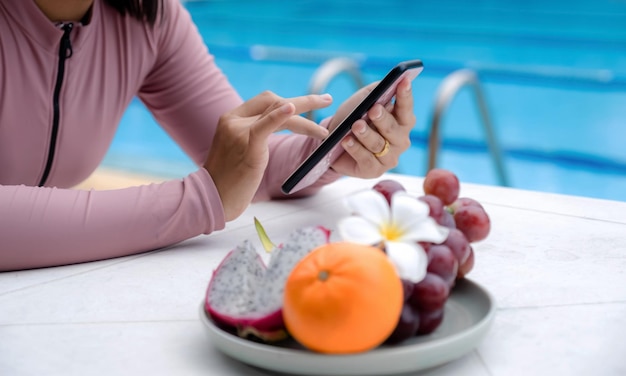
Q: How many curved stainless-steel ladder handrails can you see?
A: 2